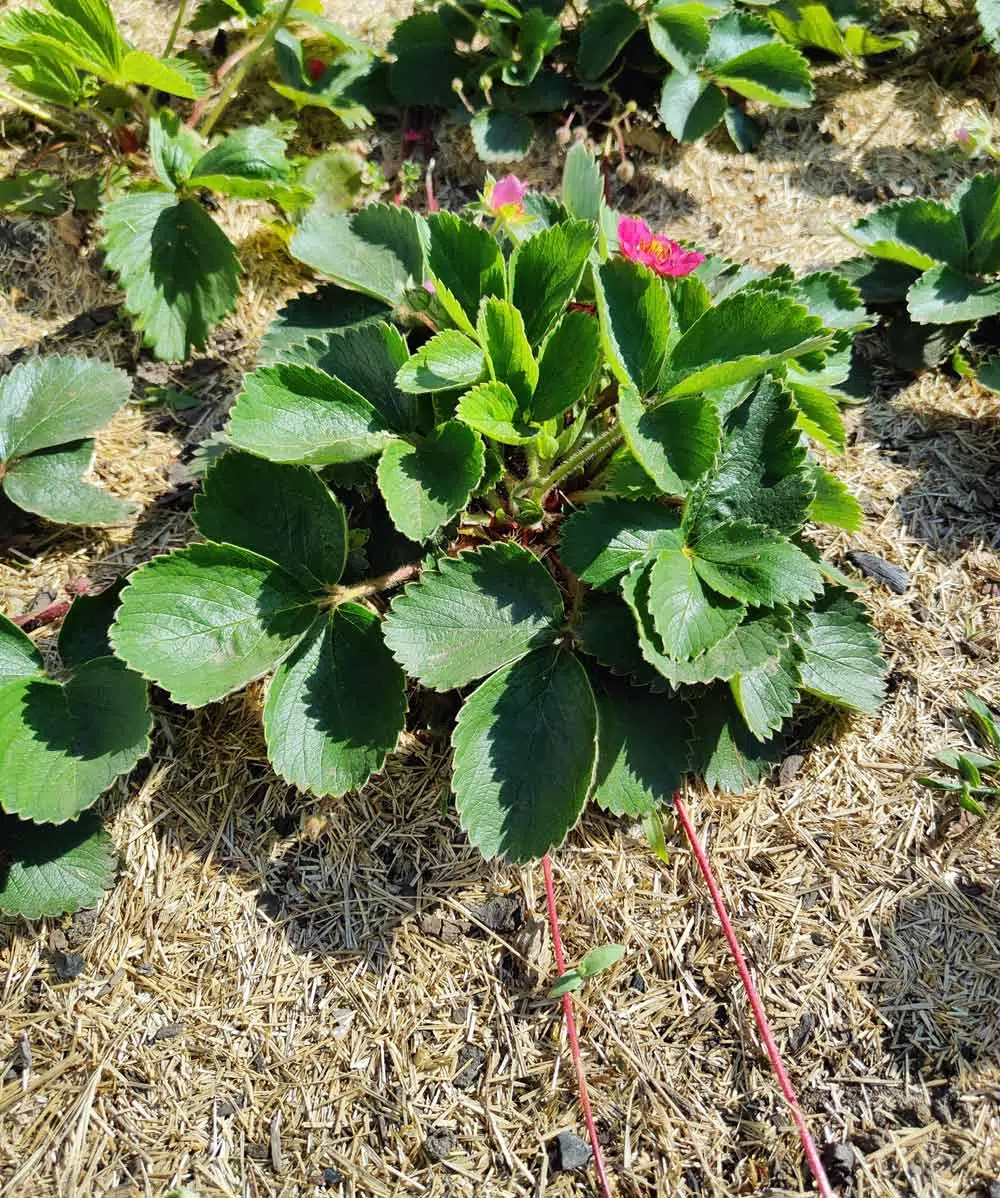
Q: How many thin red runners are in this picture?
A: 2